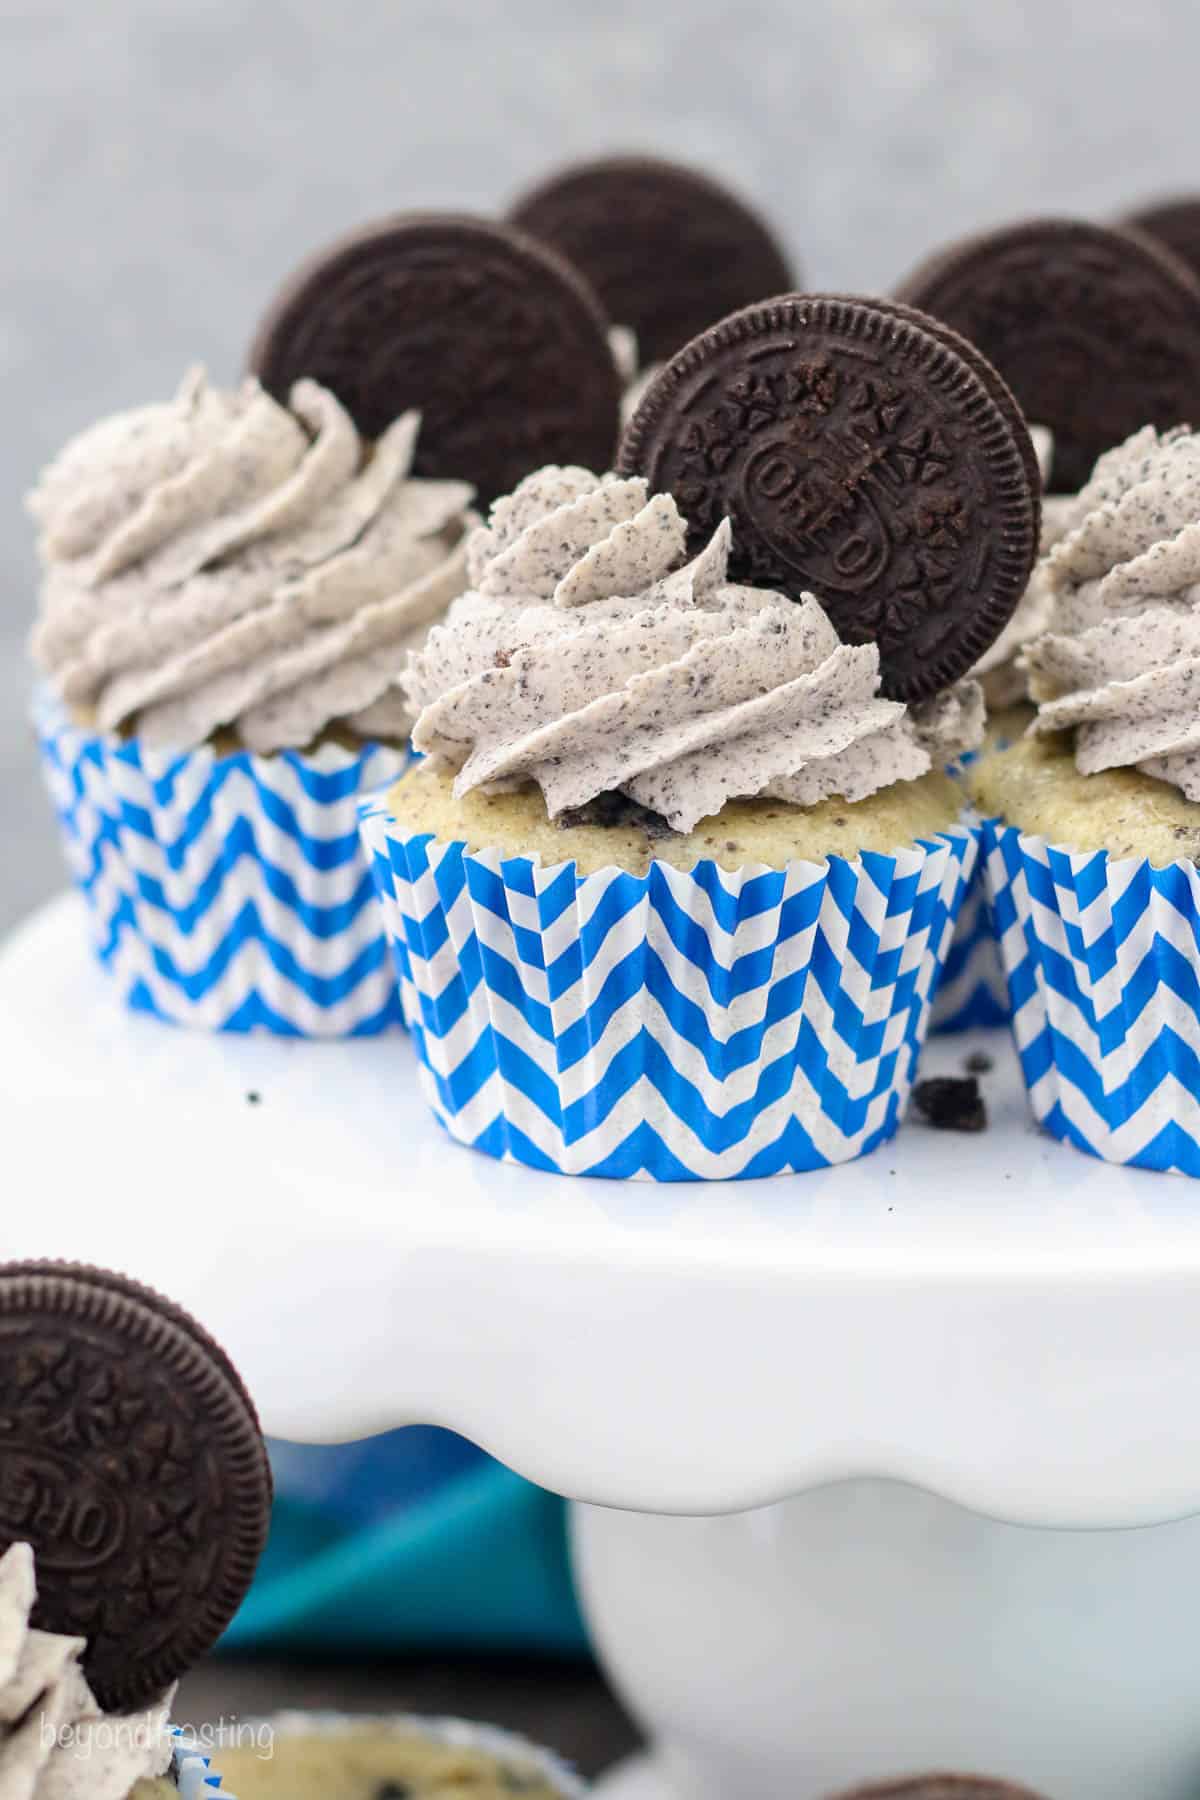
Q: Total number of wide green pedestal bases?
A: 0